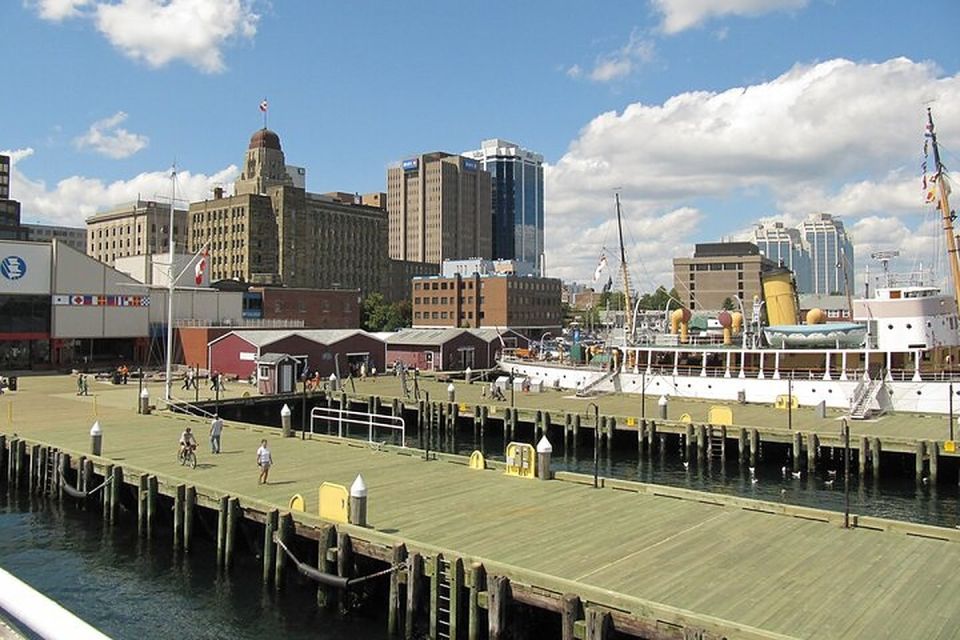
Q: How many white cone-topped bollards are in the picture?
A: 9